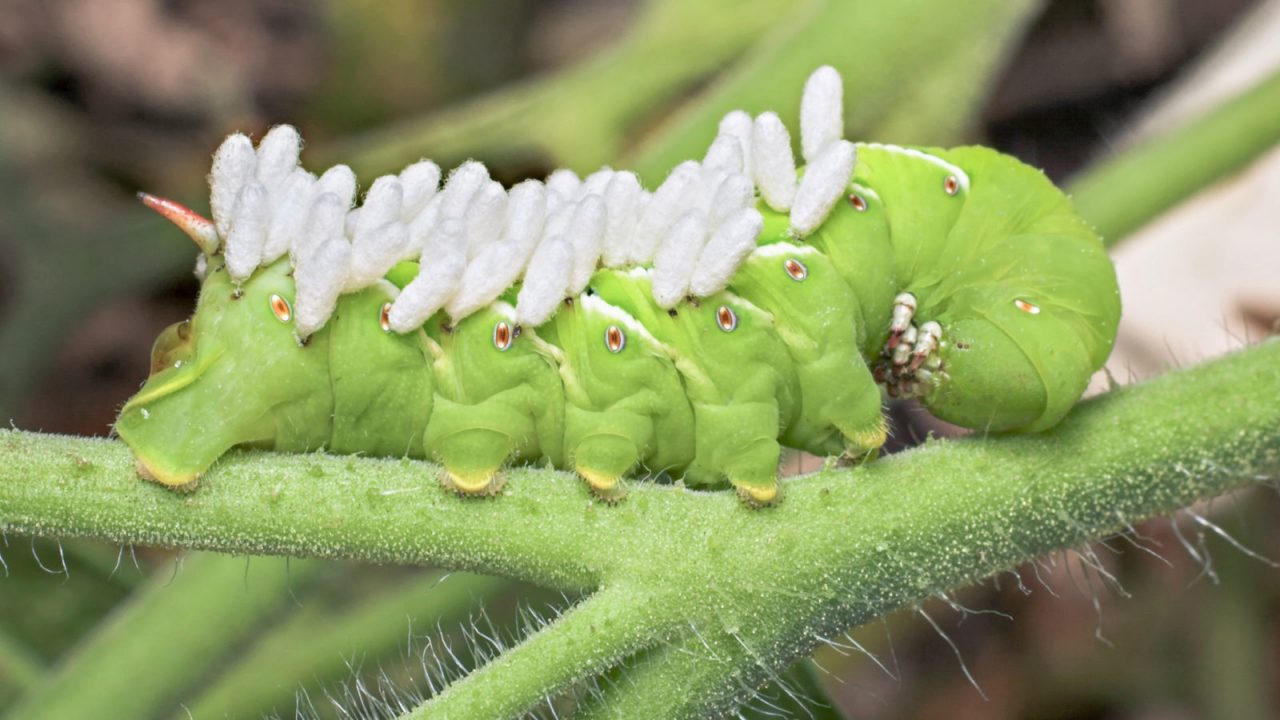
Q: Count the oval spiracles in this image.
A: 9